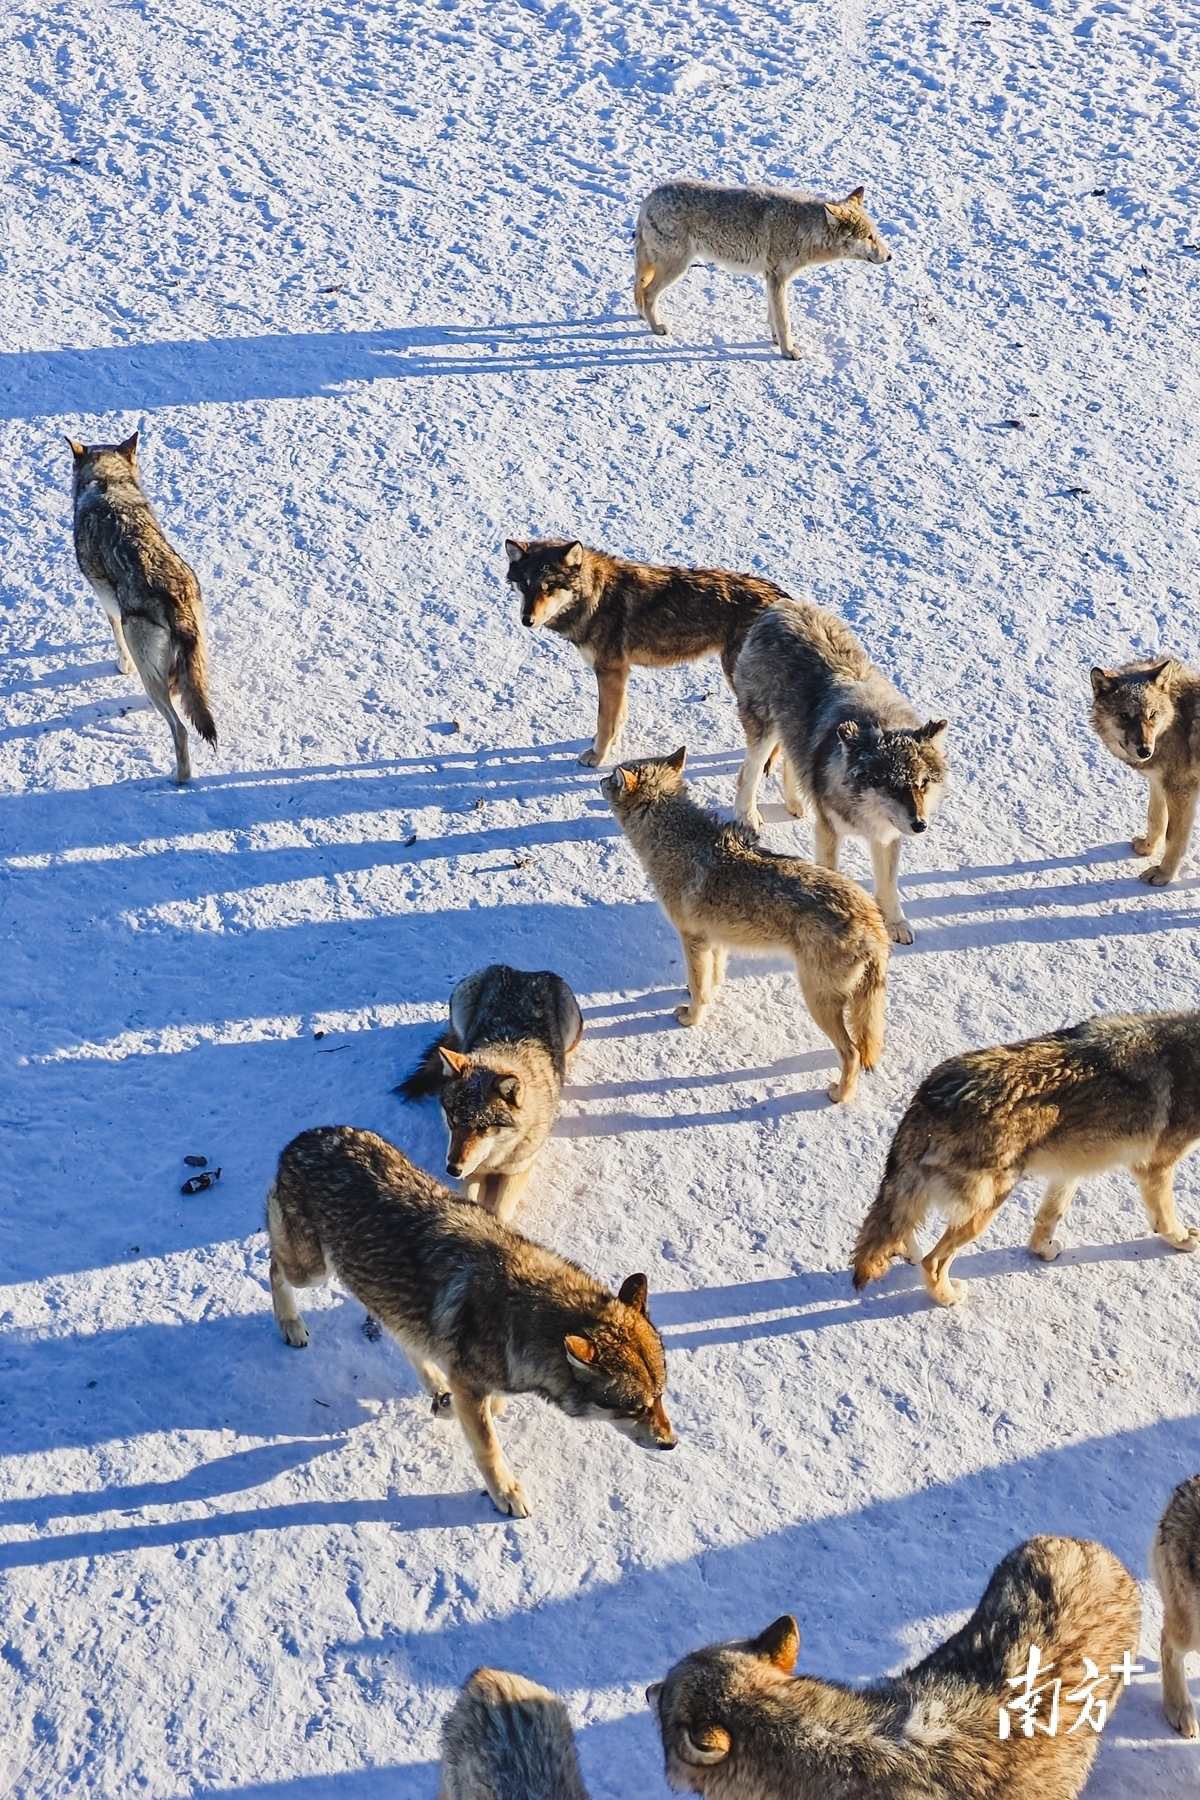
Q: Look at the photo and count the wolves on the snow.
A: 12